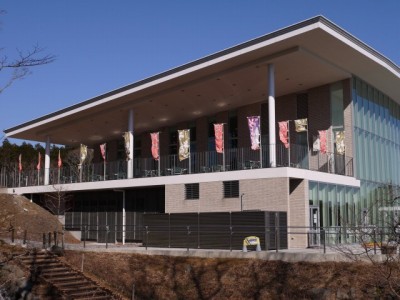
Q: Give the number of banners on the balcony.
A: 14